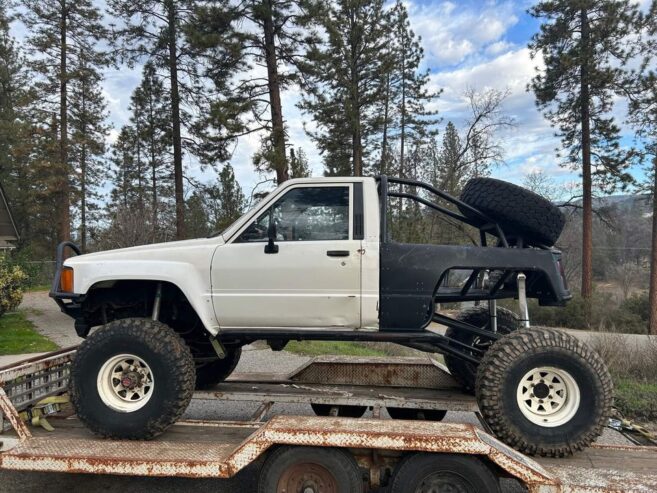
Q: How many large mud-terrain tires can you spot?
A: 5